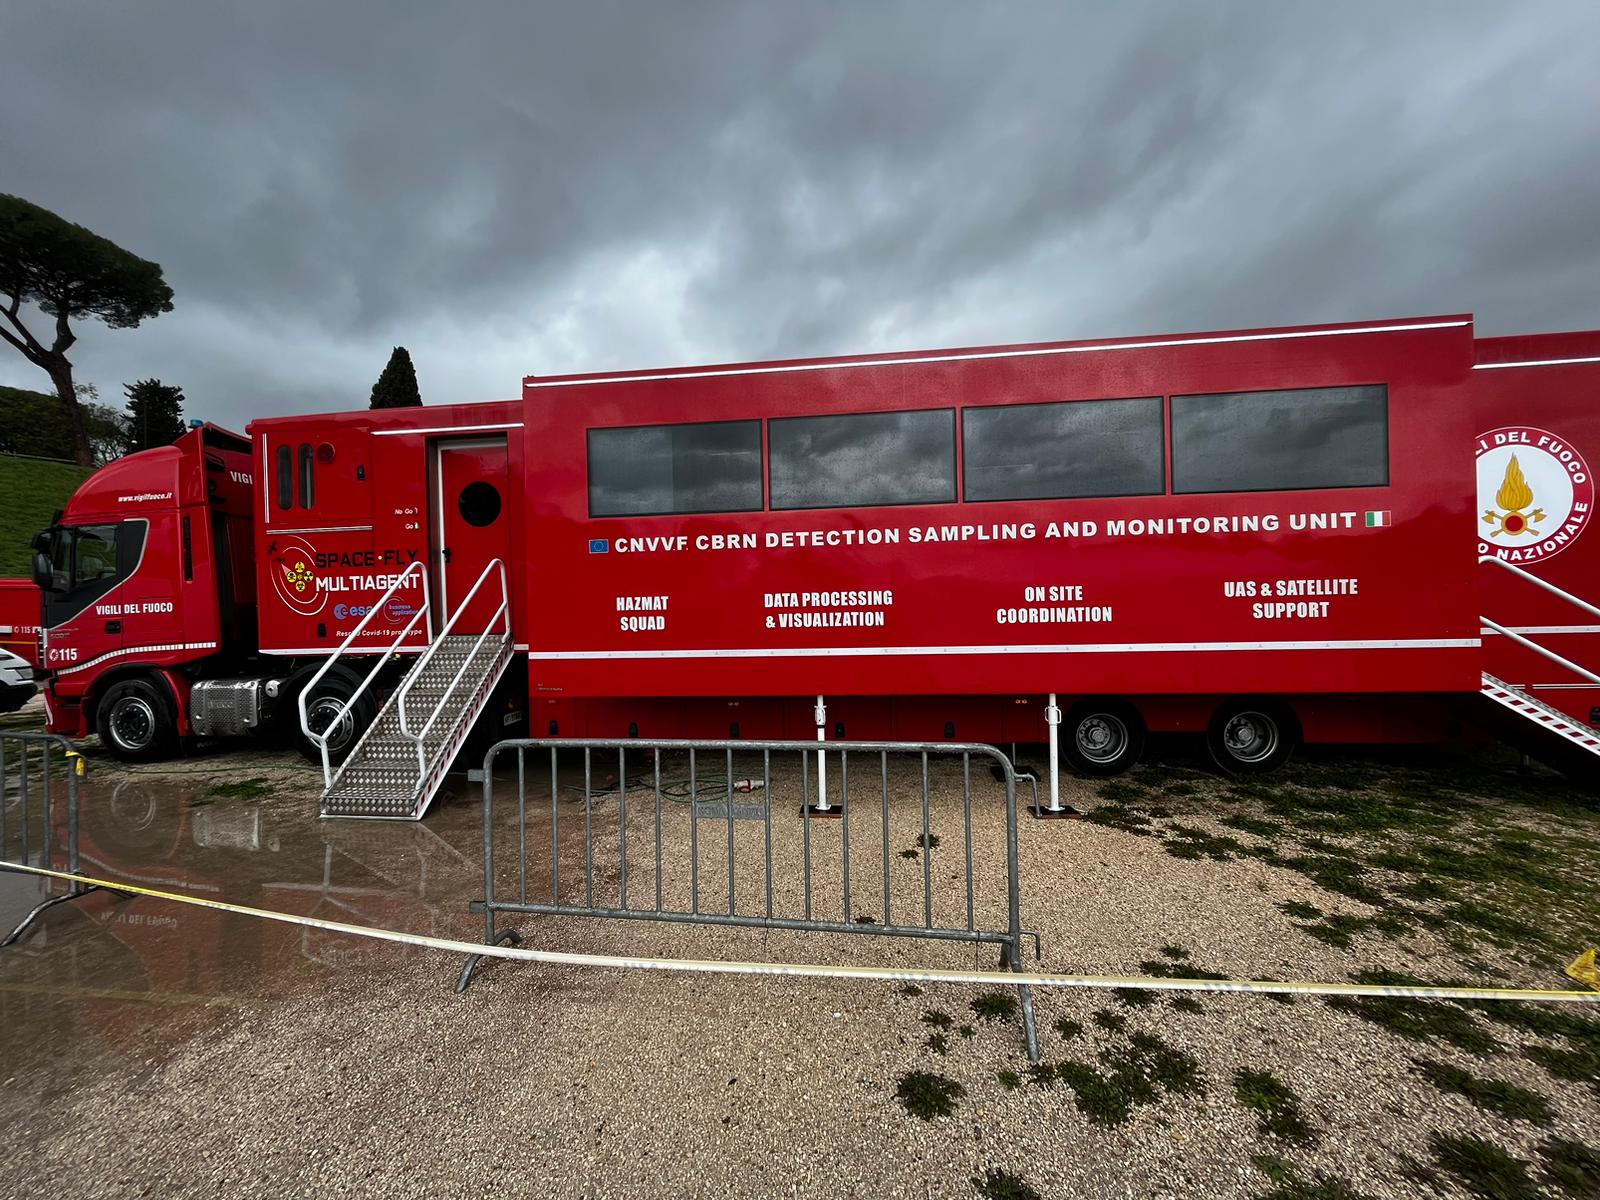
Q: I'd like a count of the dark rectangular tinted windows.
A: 4